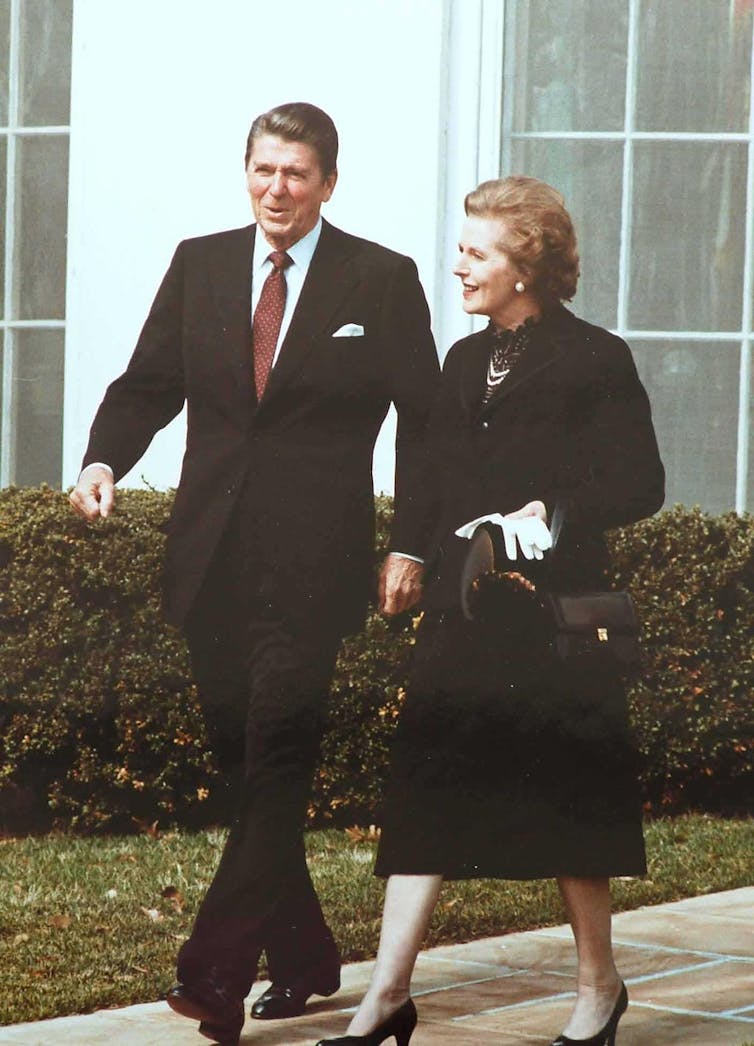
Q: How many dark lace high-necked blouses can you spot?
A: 1